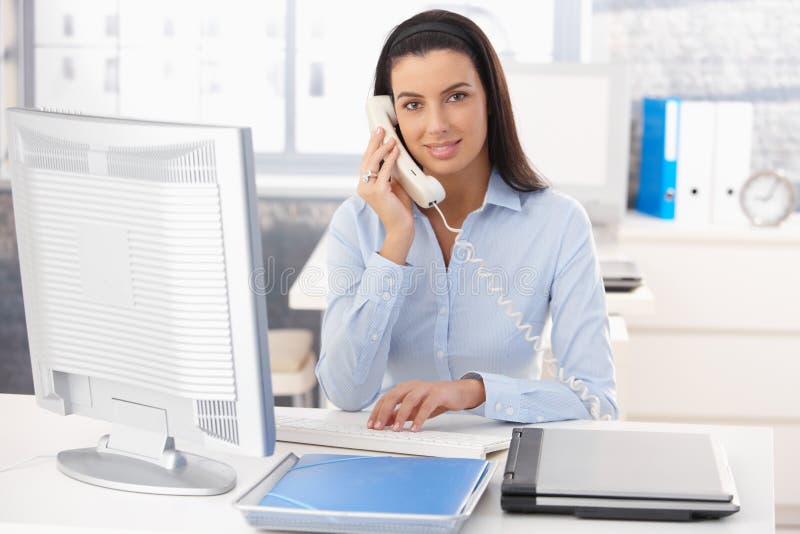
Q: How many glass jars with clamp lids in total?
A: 0